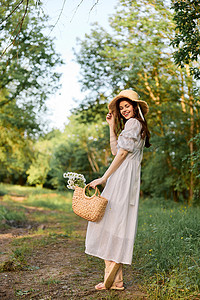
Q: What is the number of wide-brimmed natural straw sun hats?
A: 1